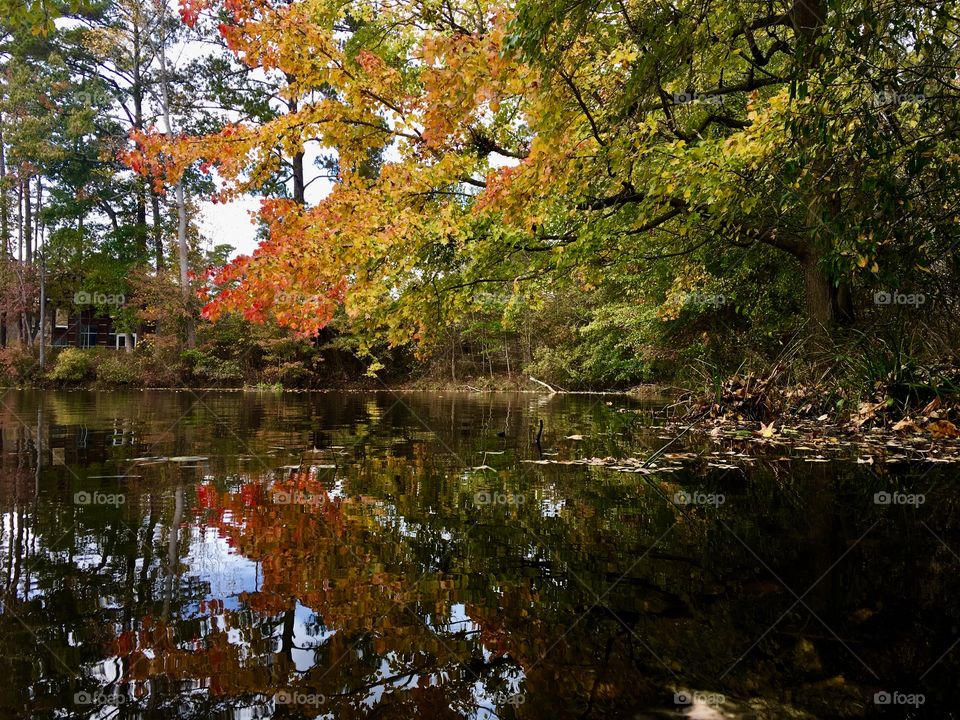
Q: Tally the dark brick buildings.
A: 1